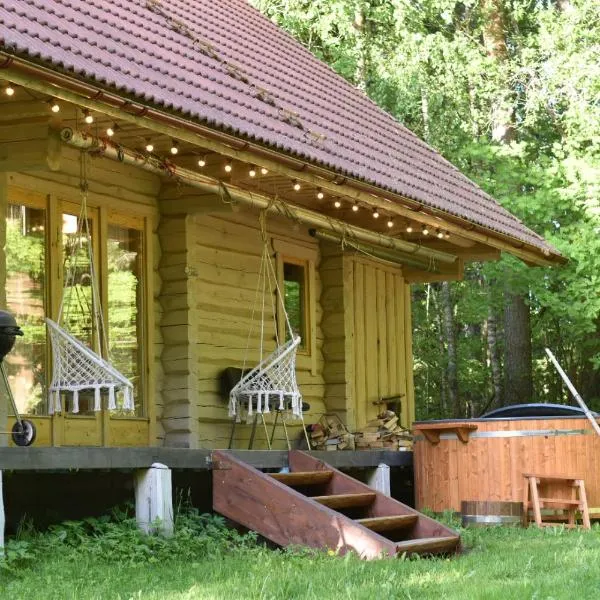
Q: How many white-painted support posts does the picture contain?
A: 3